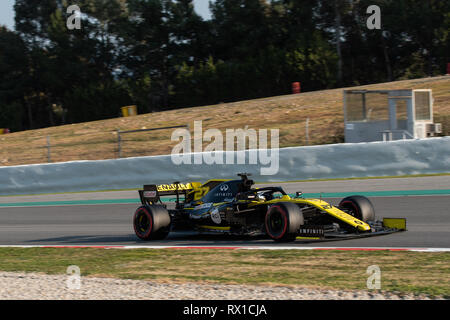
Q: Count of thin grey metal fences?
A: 1